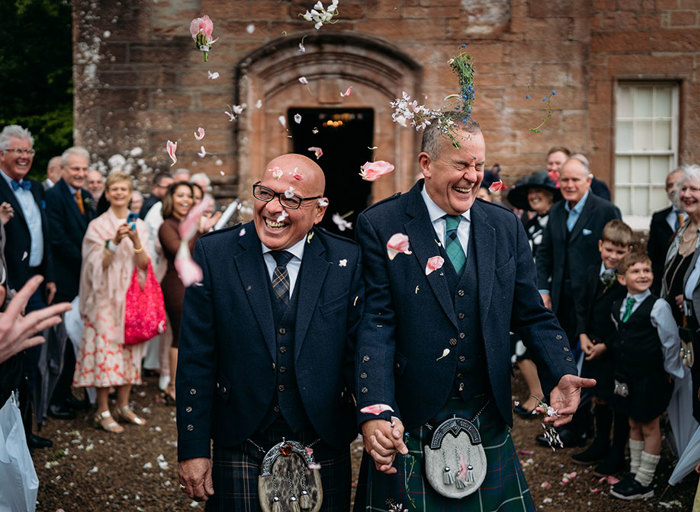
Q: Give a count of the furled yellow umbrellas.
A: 0